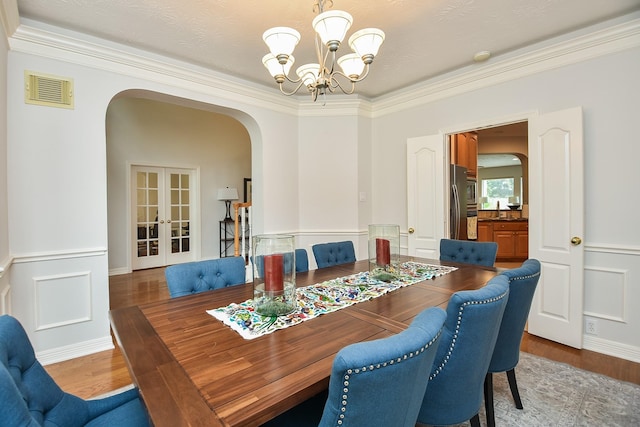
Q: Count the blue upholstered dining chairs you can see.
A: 8